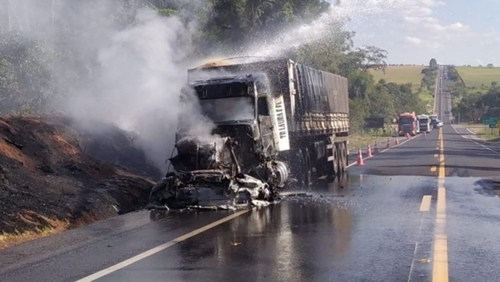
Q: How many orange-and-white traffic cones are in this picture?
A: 7